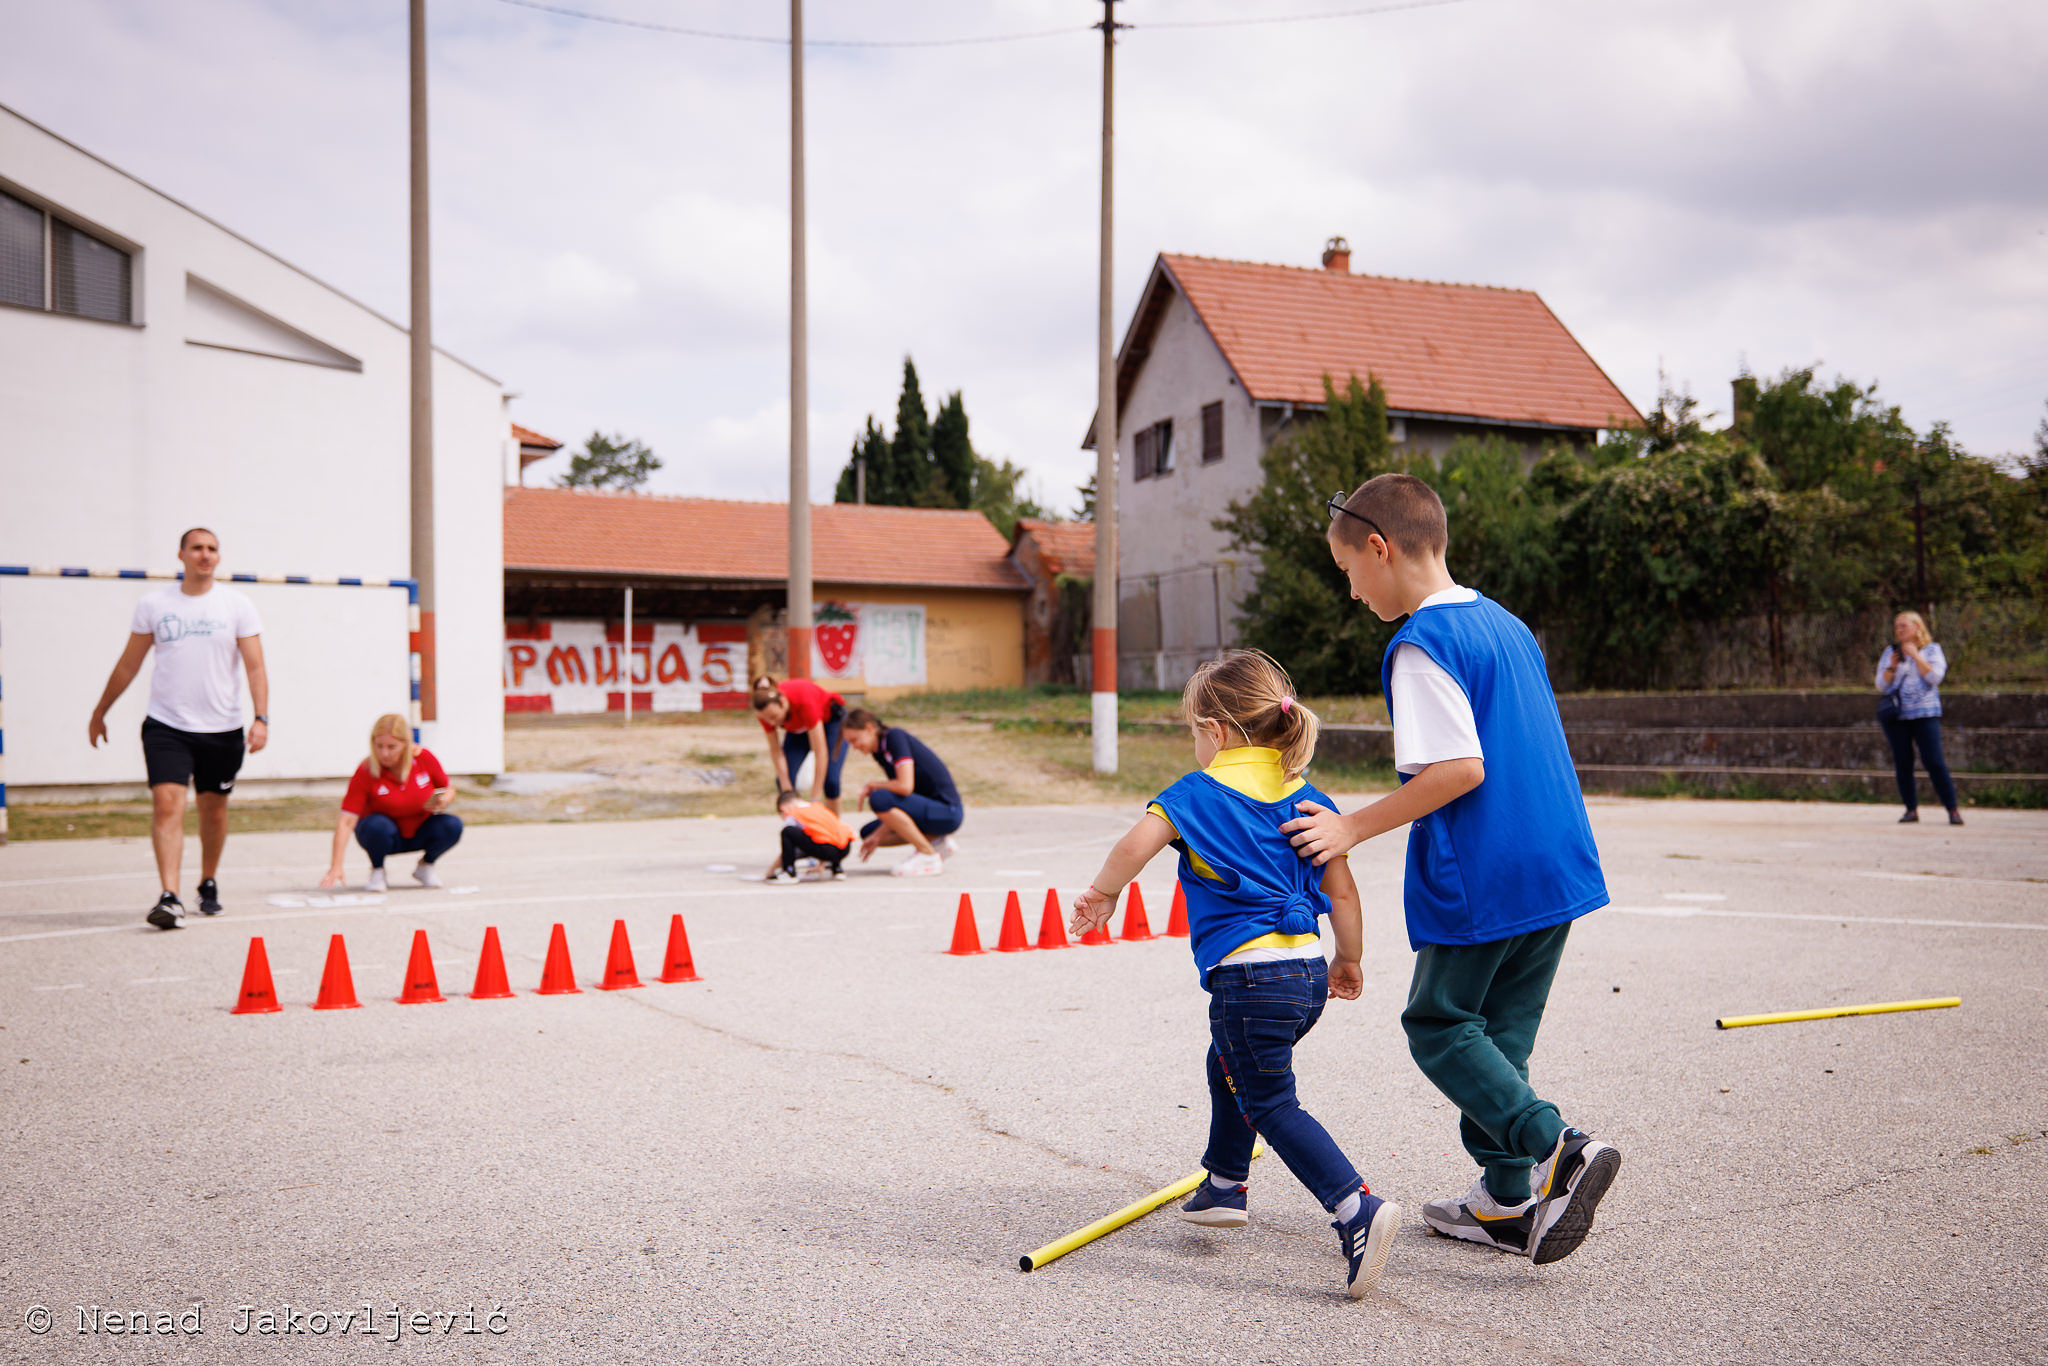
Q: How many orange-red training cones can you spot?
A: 13